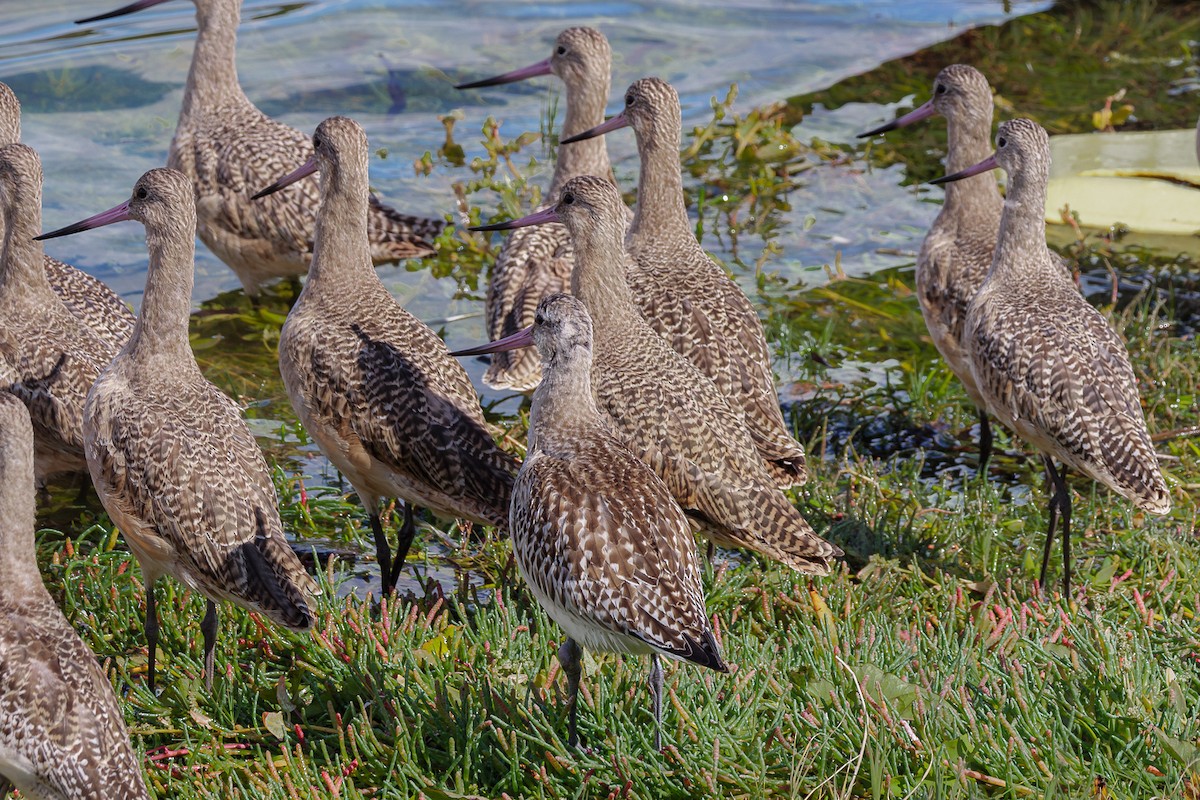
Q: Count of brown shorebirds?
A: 12